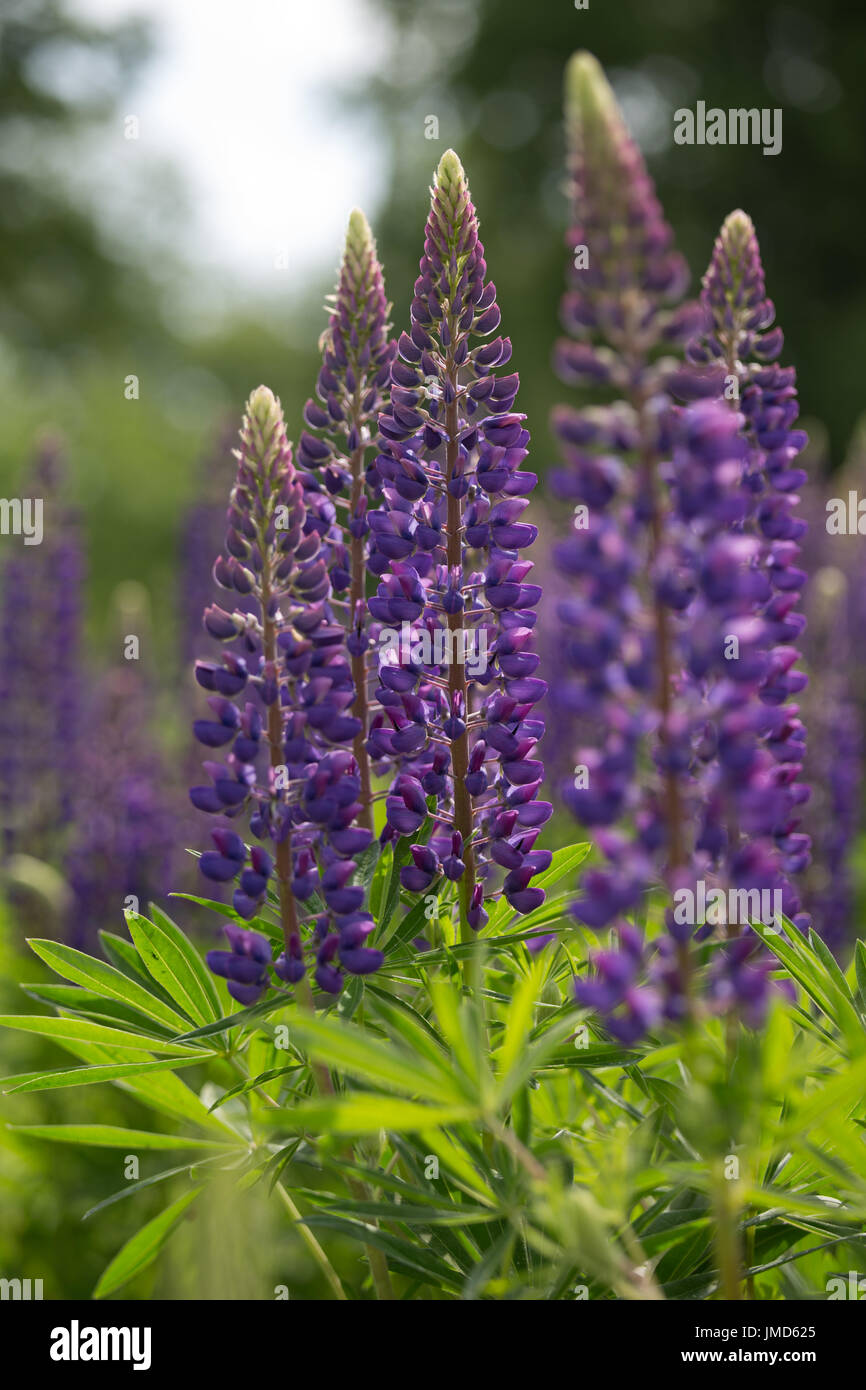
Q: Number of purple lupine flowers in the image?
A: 5